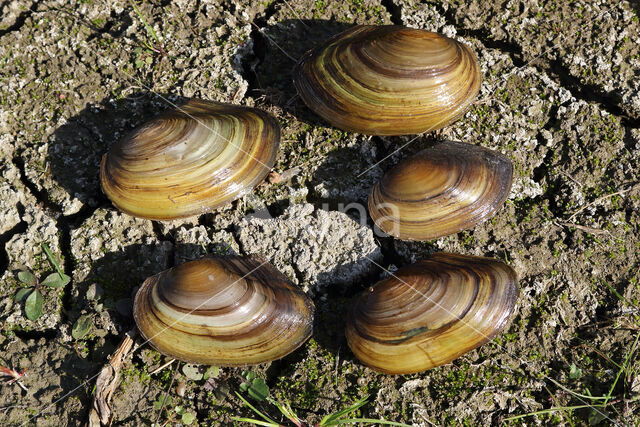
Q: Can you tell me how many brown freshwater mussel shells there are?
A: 5